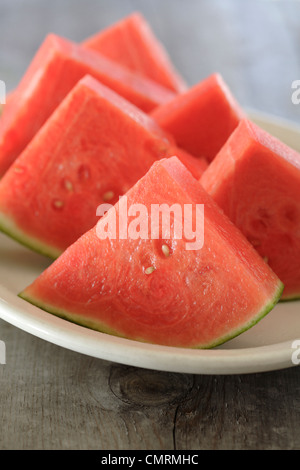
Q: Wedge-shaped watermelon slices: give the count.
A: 6